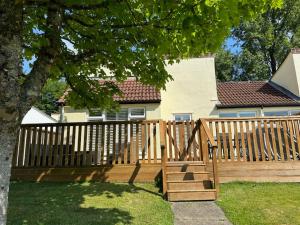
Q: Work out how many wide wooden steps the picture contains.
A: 4